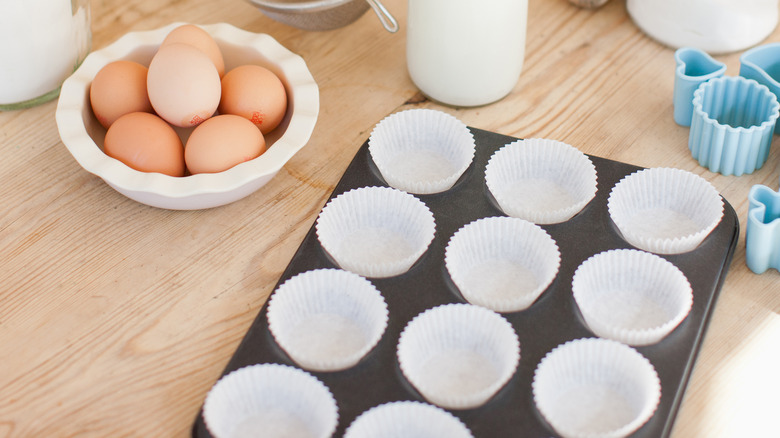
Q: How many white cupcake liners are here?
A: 11